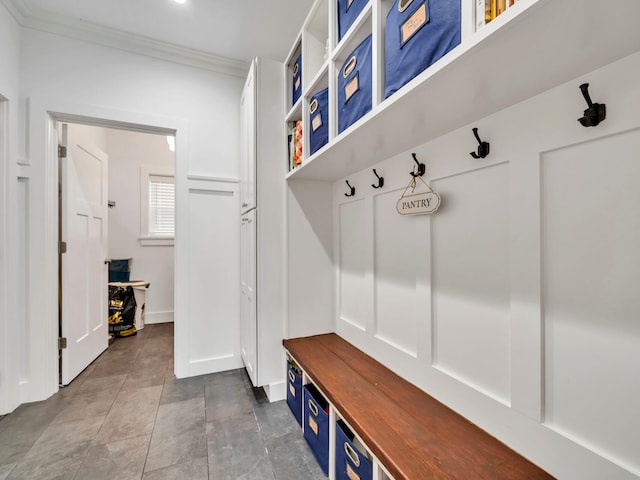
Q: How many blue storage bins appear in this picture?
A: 8